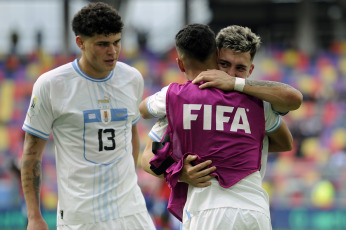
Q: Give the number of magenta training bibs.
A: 1